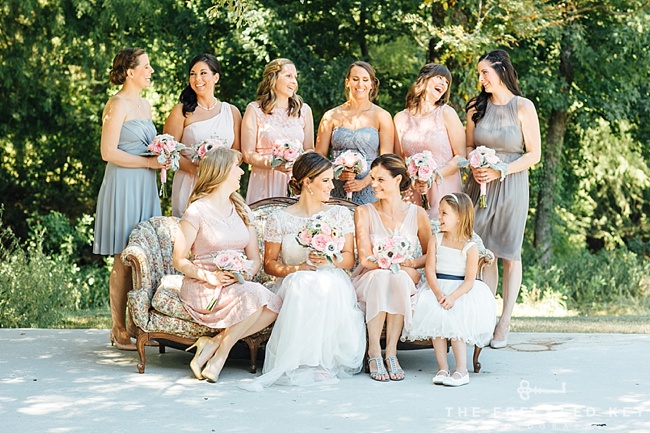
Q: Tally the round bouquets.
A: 9